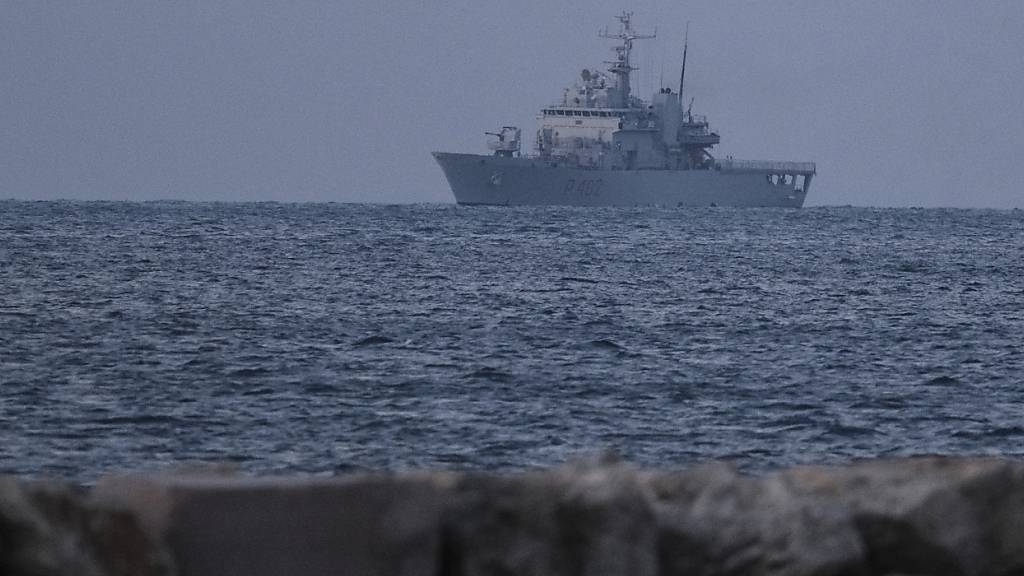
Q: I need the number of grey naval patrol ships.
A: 1